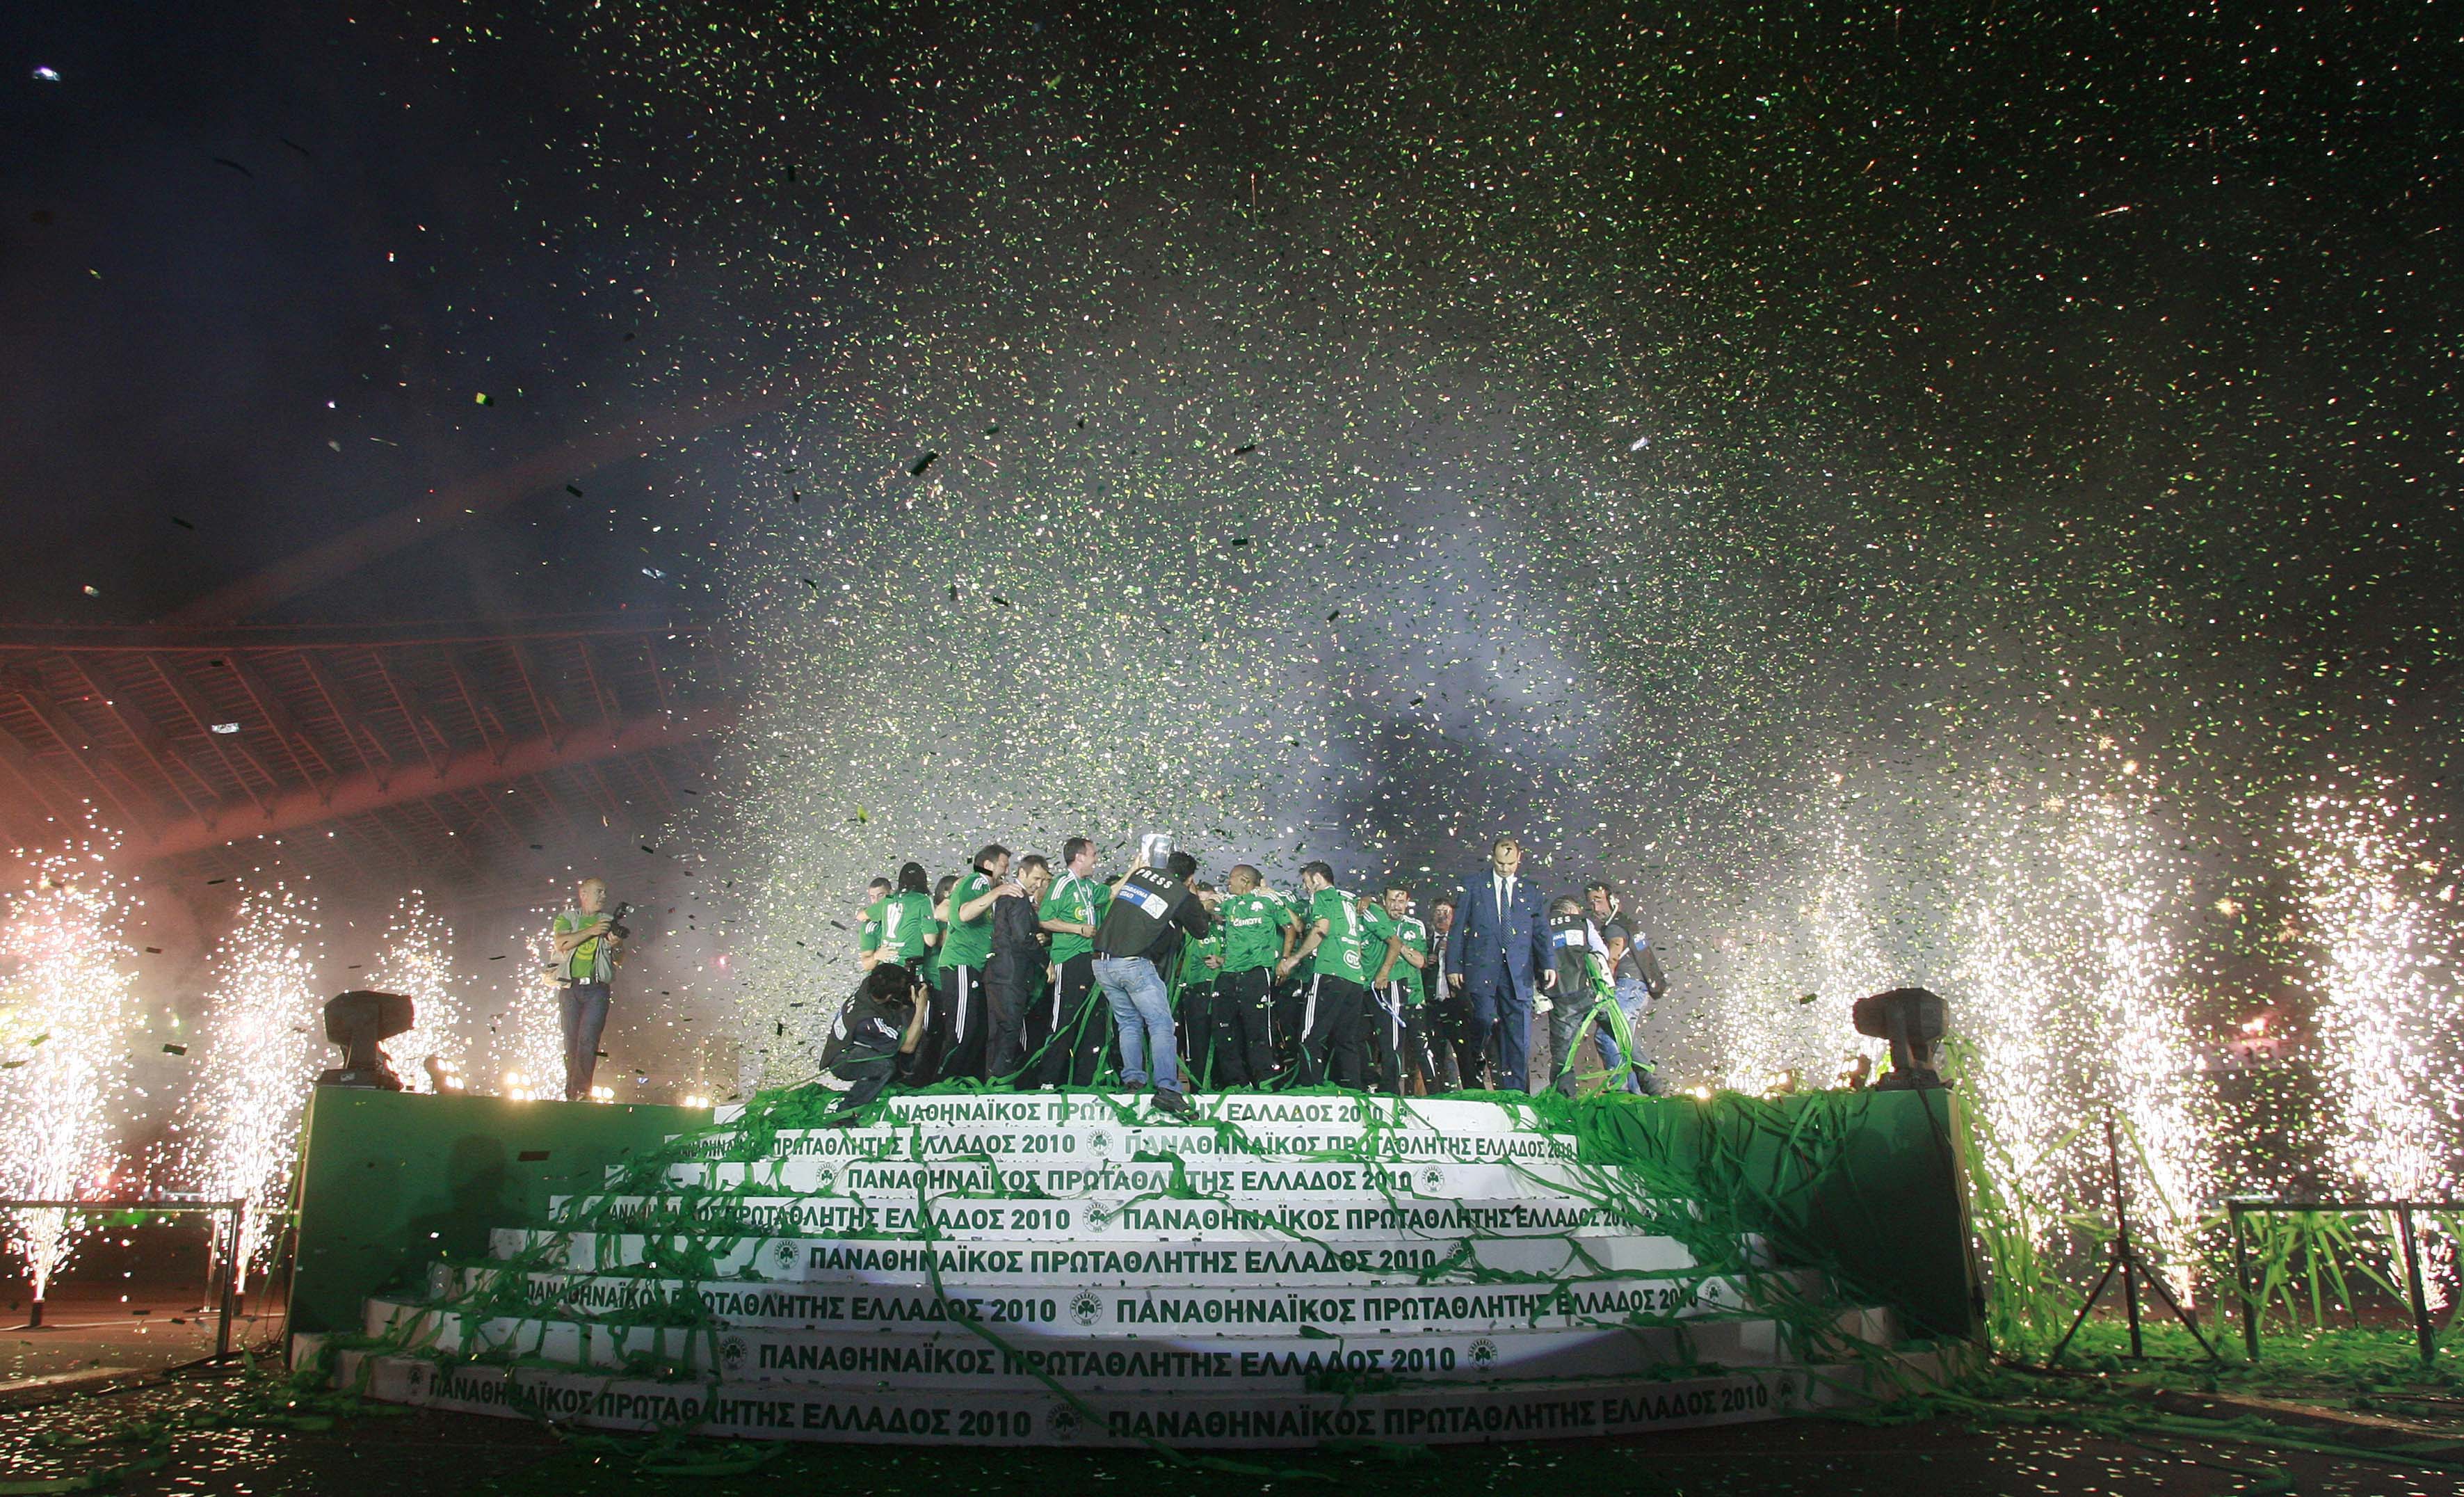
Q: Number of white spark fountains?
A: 9